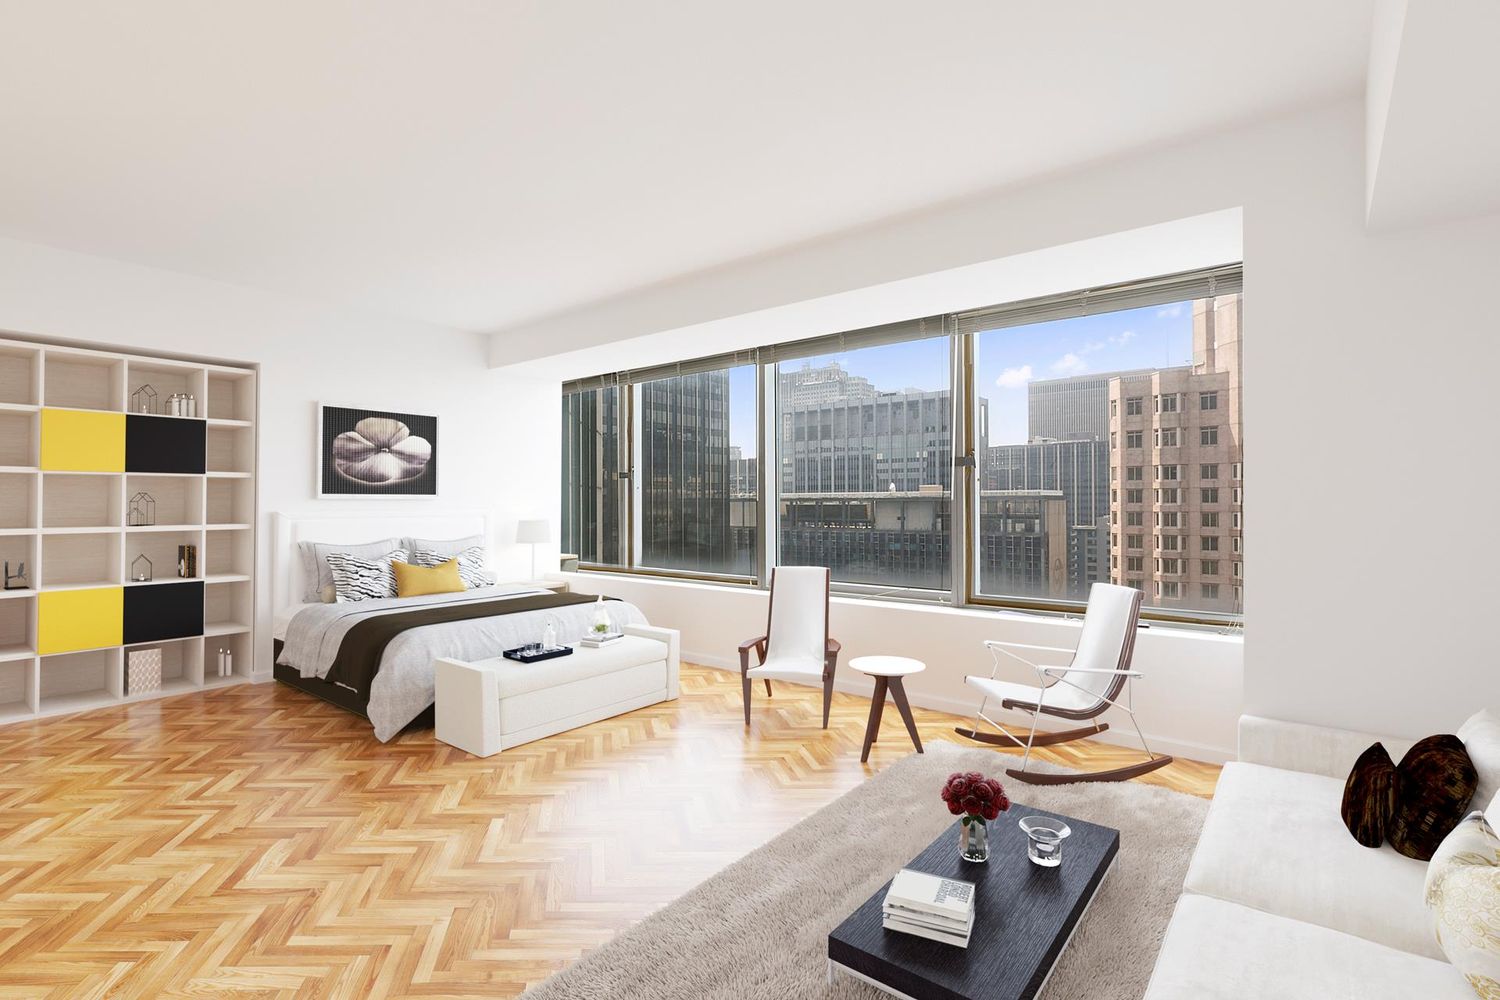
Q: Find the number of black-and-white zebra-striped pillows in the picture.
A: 2